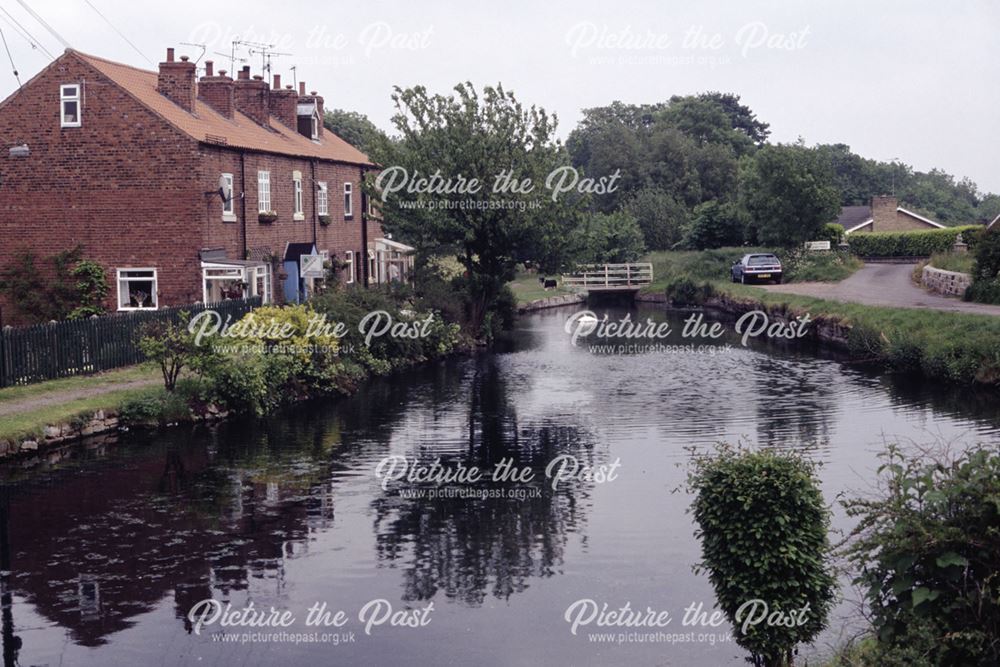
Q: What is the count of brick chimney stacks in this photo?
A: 6